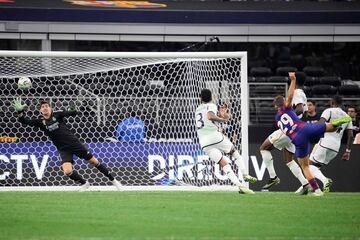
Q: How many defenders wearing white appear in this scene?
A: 3